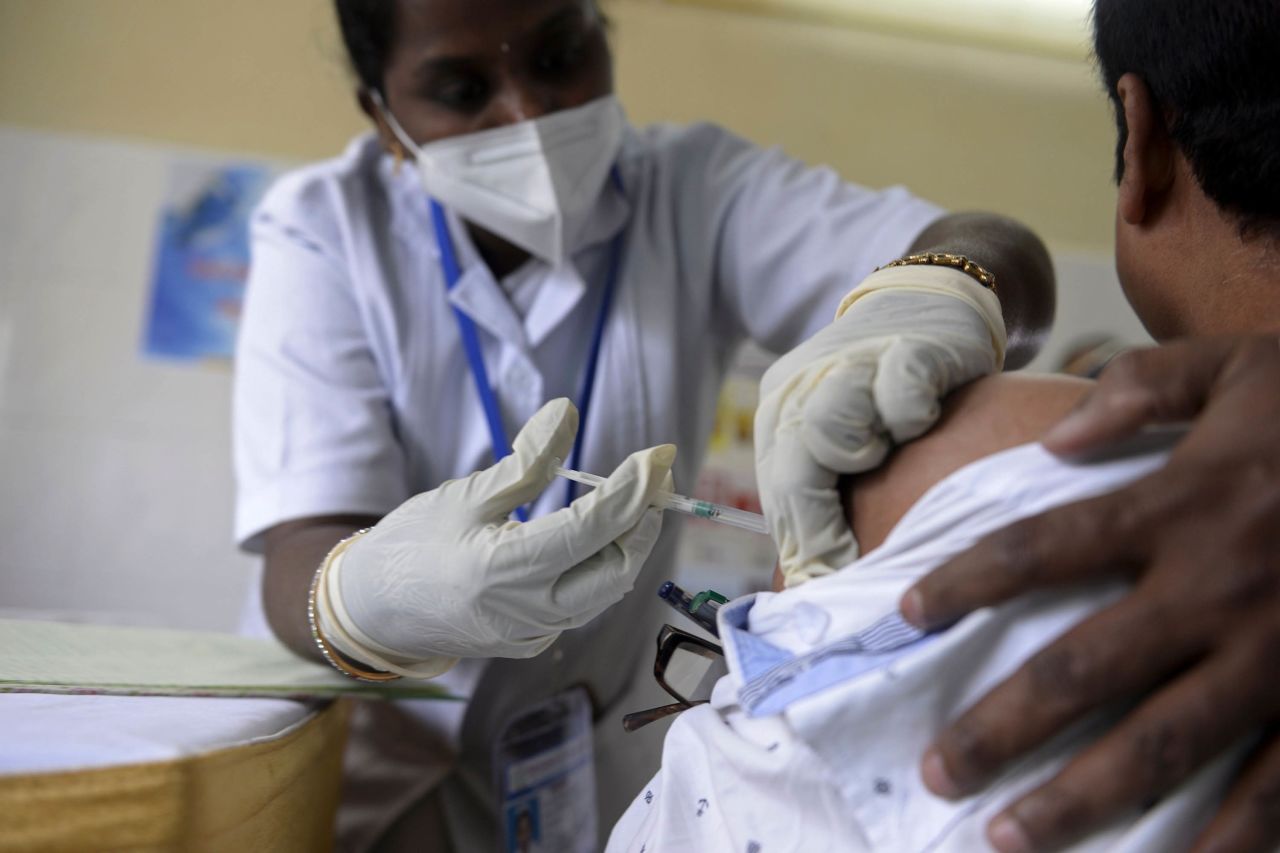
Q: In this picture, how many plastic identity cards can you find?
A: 1